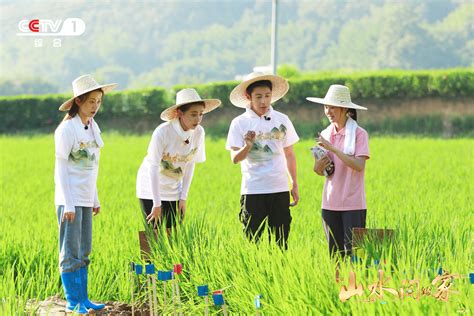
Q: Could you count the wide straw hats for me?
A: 4